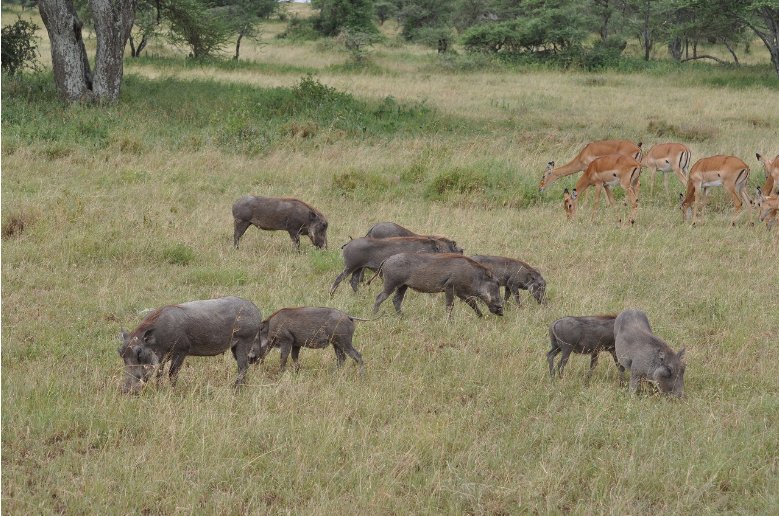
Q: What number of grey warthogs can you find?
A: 9